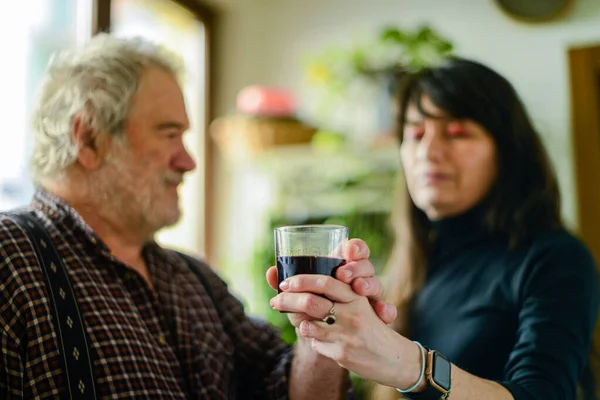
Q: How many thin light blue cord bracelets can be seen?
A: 1